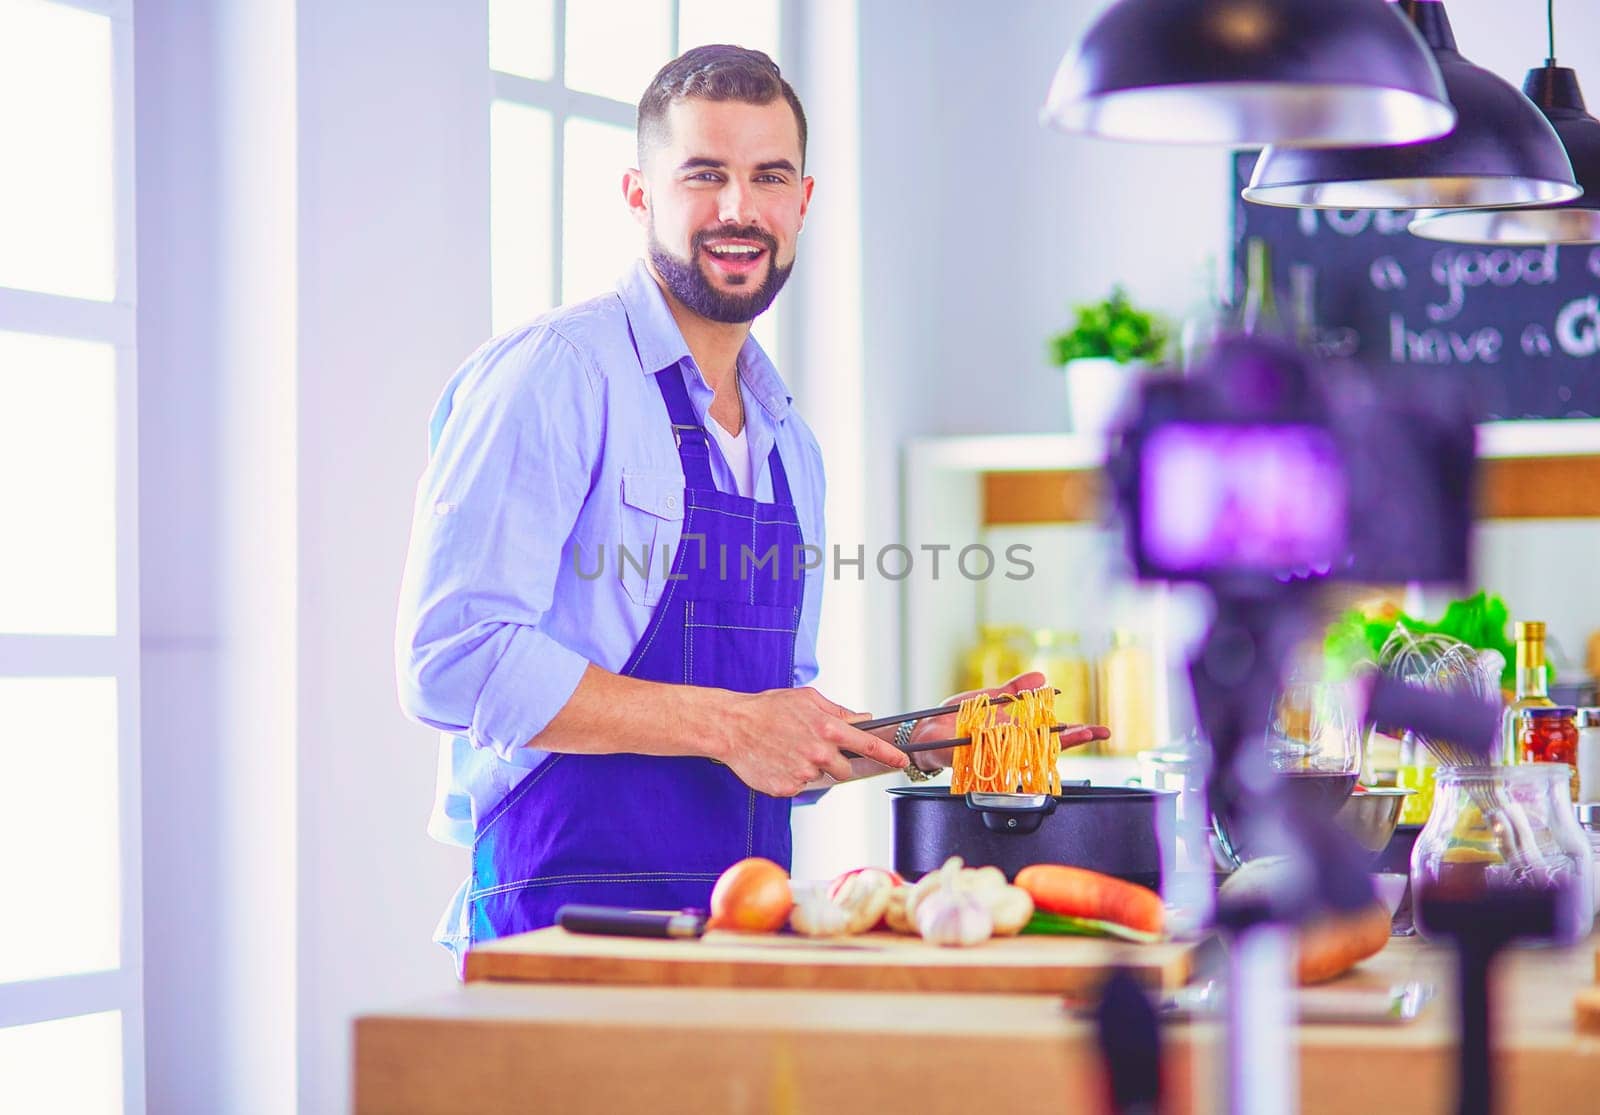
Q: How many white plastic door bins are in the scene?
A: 0